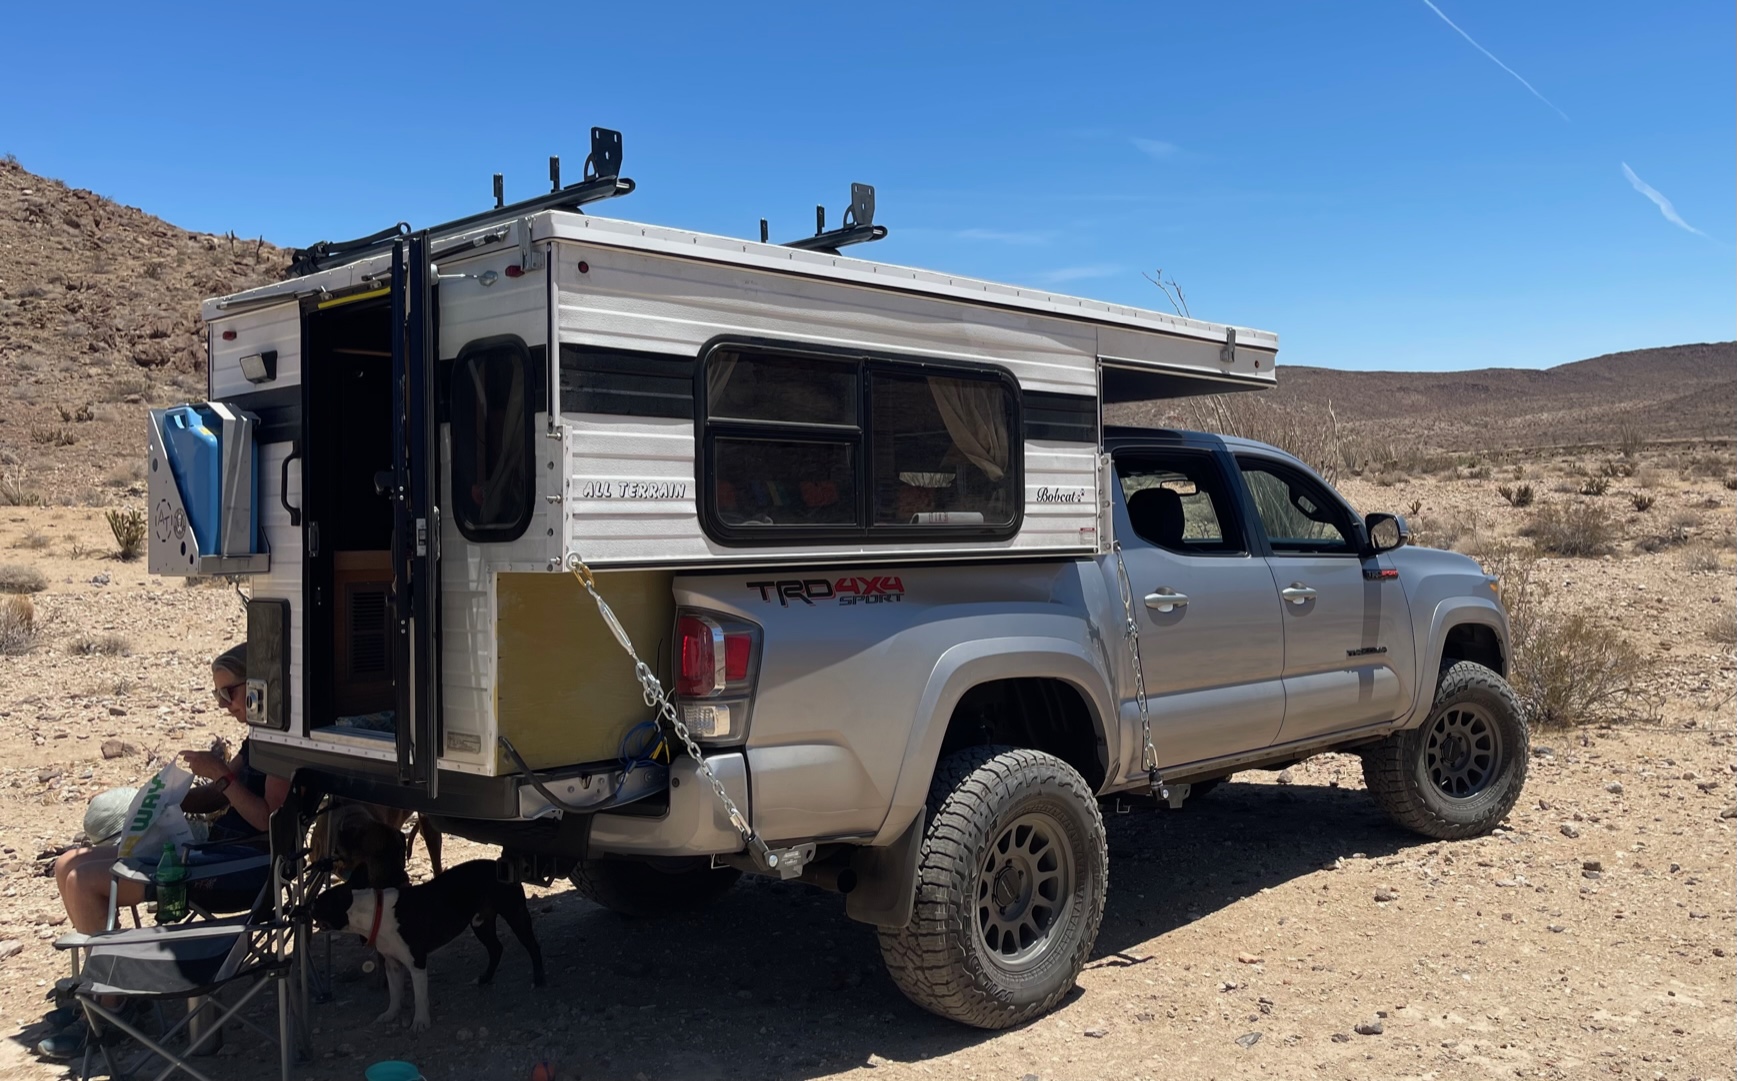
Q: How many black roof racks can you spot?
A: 2